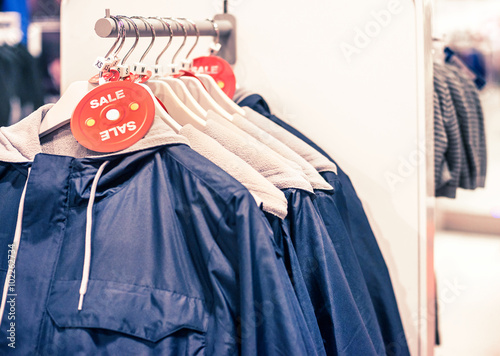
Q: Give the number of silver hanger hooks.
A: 8